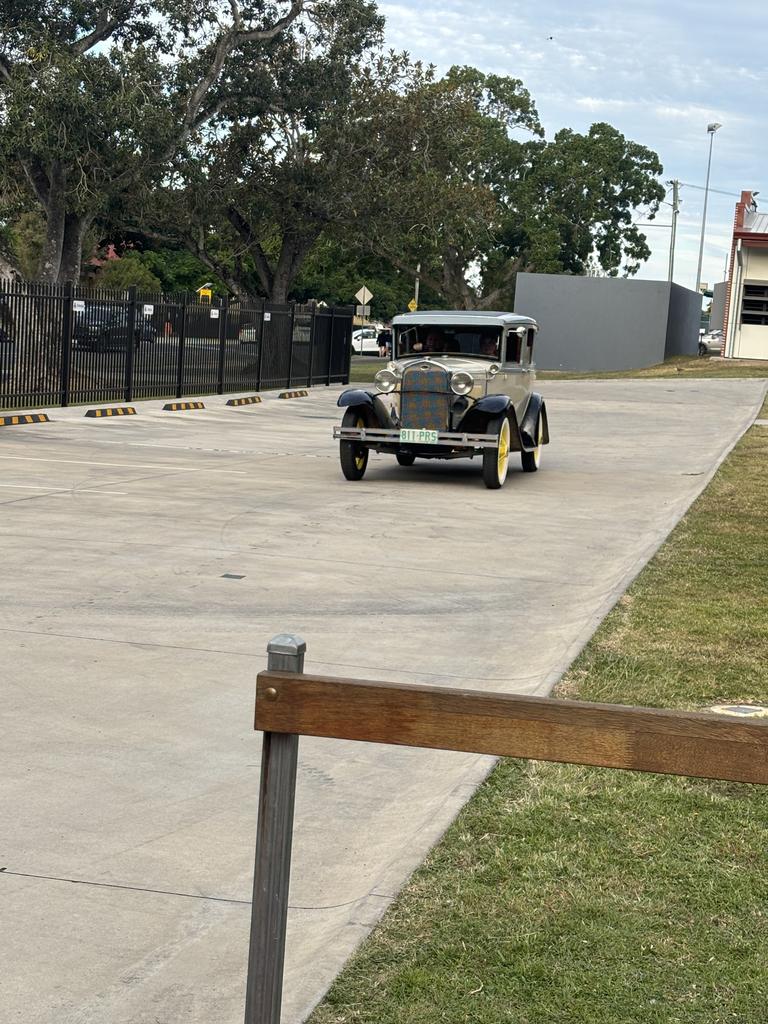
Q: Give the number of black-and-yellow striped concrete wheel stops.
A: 5